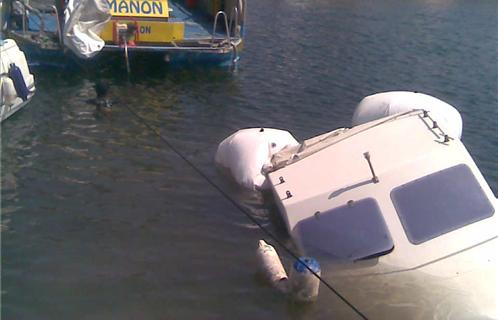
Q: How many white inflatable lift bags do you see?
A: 2